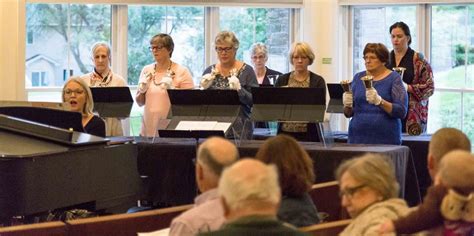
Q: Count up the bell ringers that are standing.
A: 7